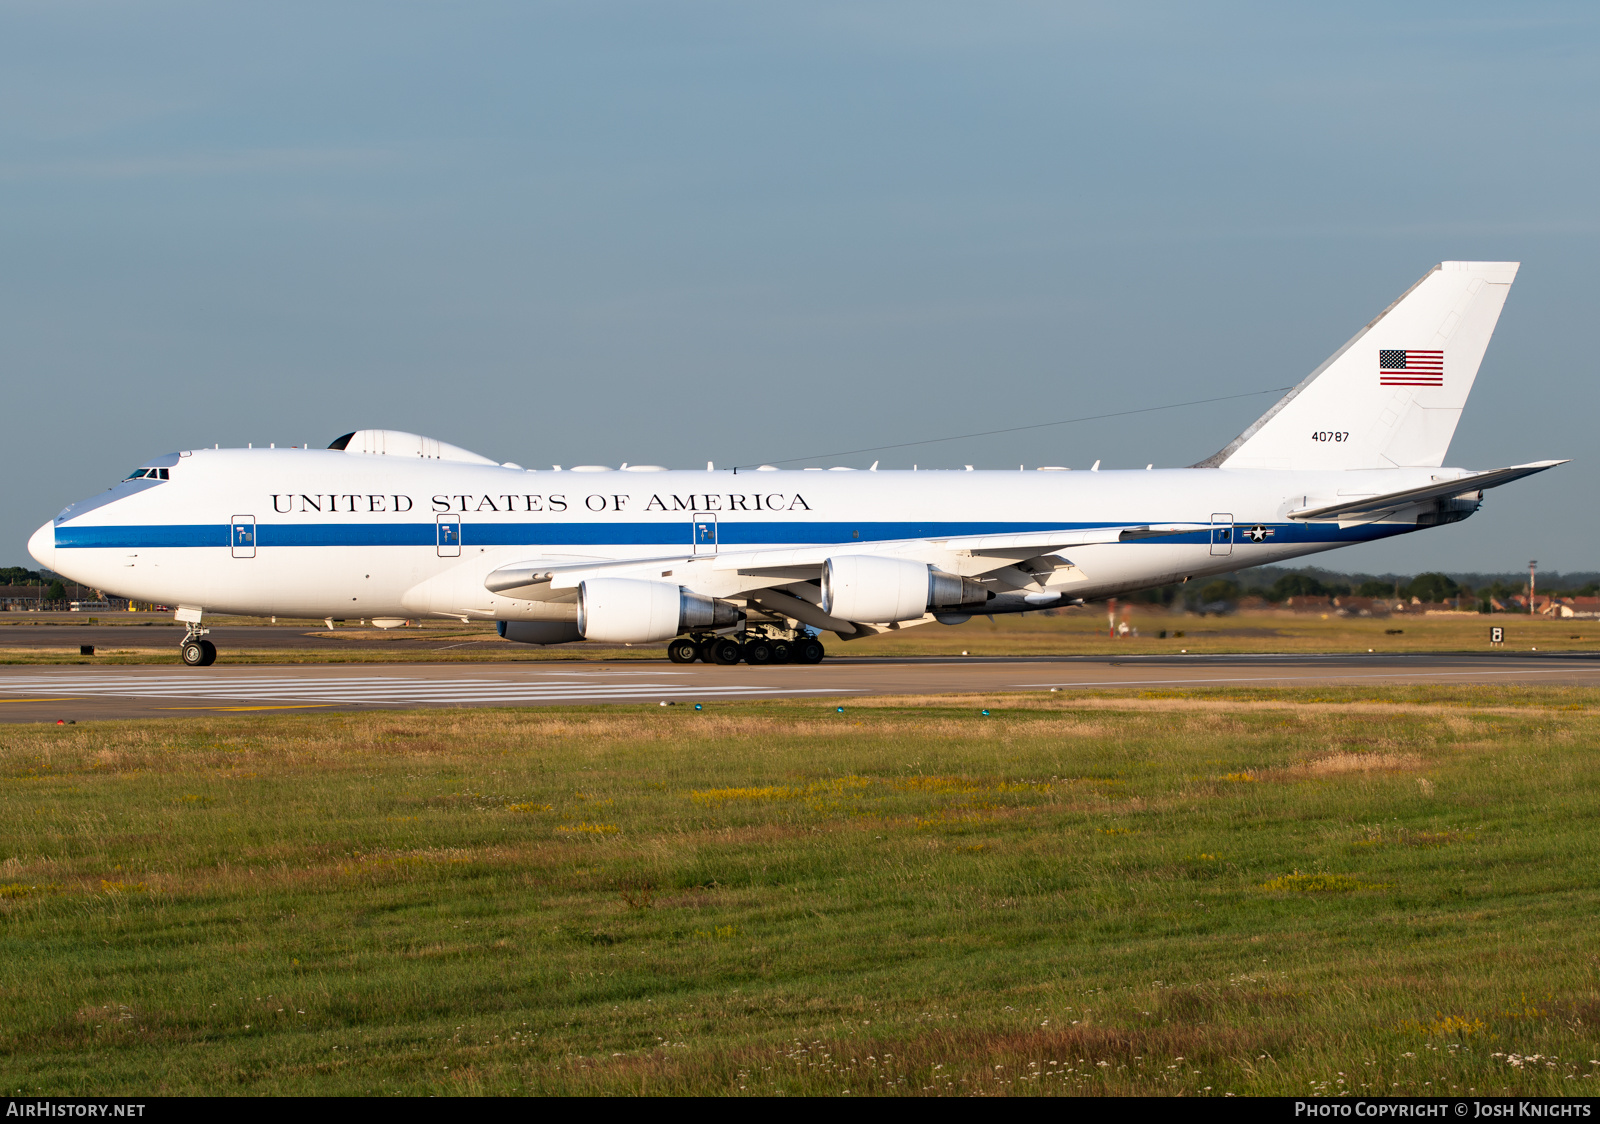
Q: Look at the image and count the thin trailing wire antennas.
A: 1